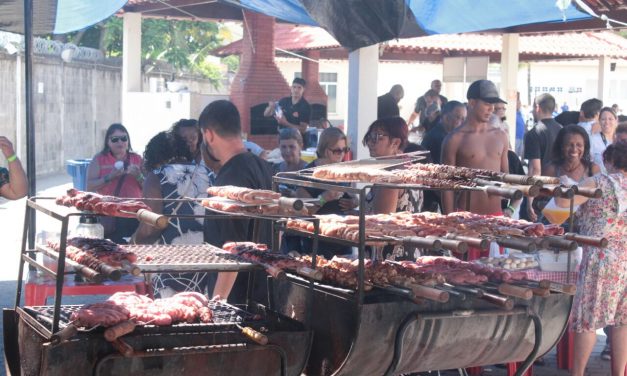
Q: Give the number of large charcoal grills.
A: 2